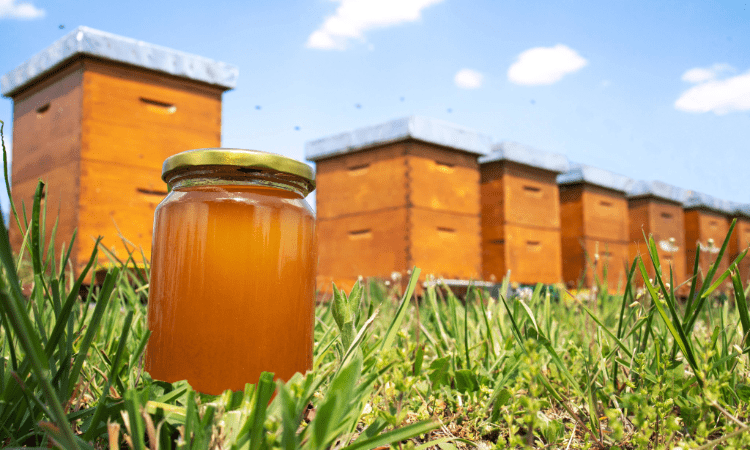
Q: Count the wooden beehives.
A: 7